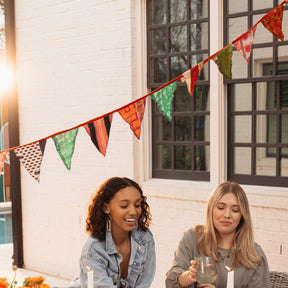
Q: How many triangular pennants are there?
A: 10